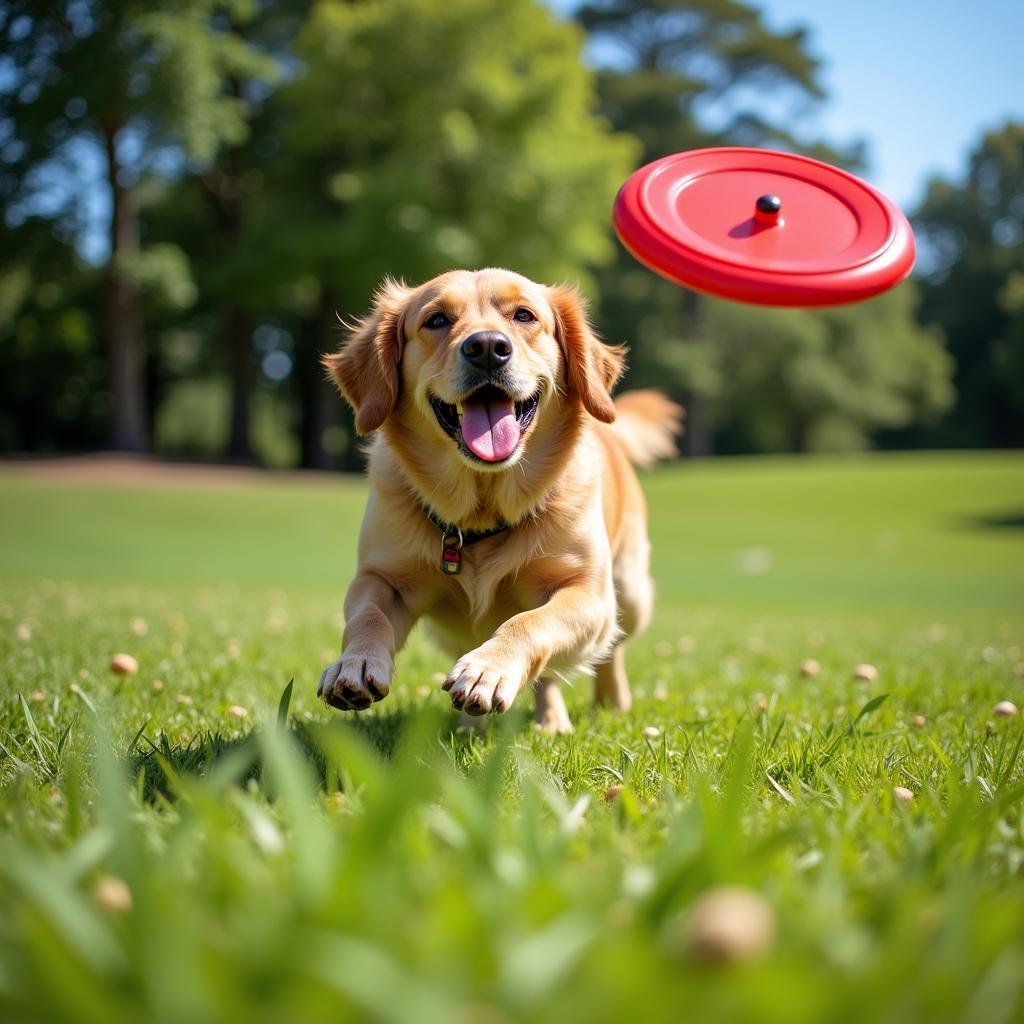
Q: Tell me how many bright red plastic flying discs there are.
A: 1